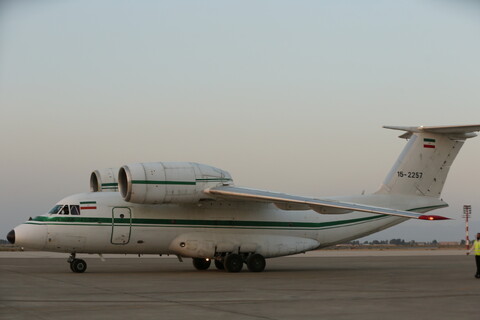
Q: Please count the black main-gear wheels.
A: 4